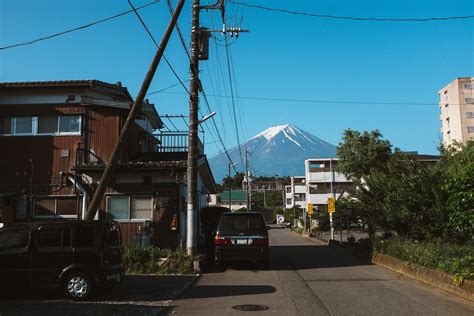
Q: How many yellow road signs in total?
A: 2